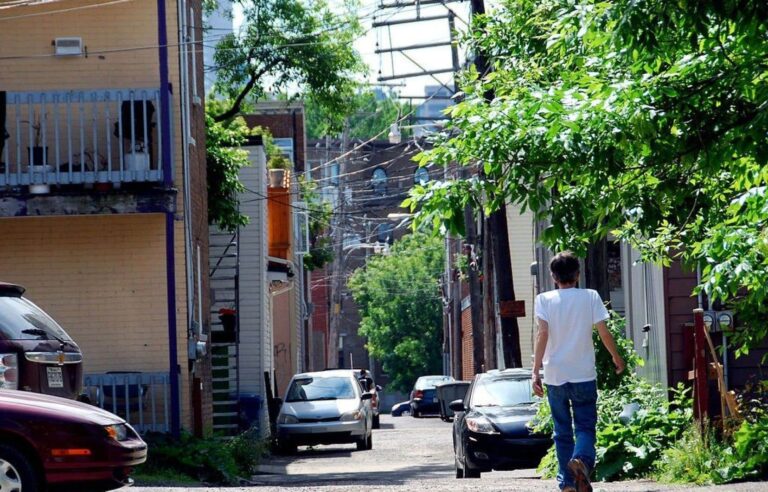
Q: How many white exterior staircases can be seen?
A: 1